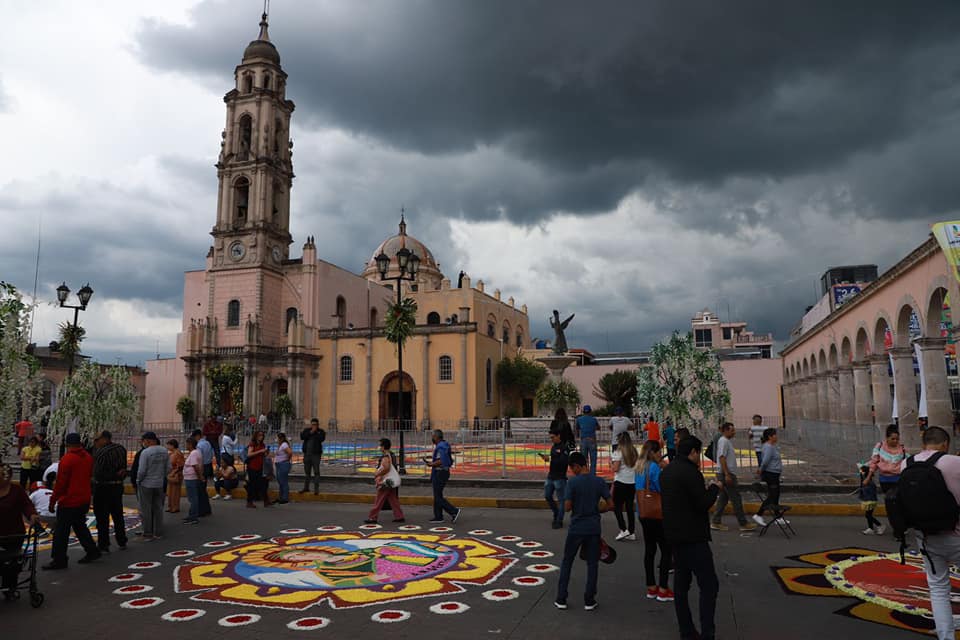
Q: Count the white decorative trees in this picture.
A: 3